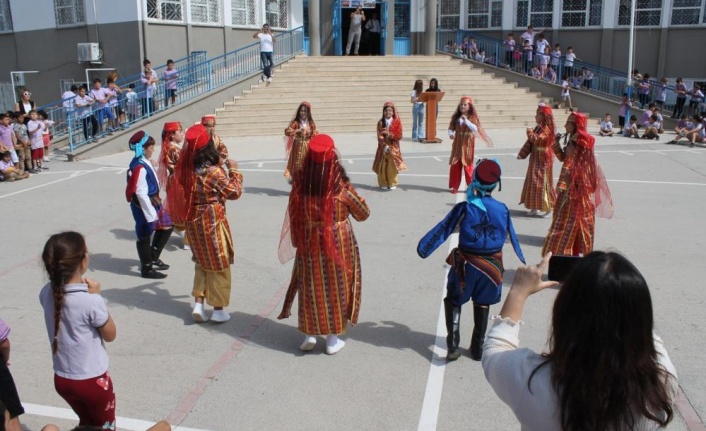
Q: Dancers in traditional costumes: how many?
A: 12